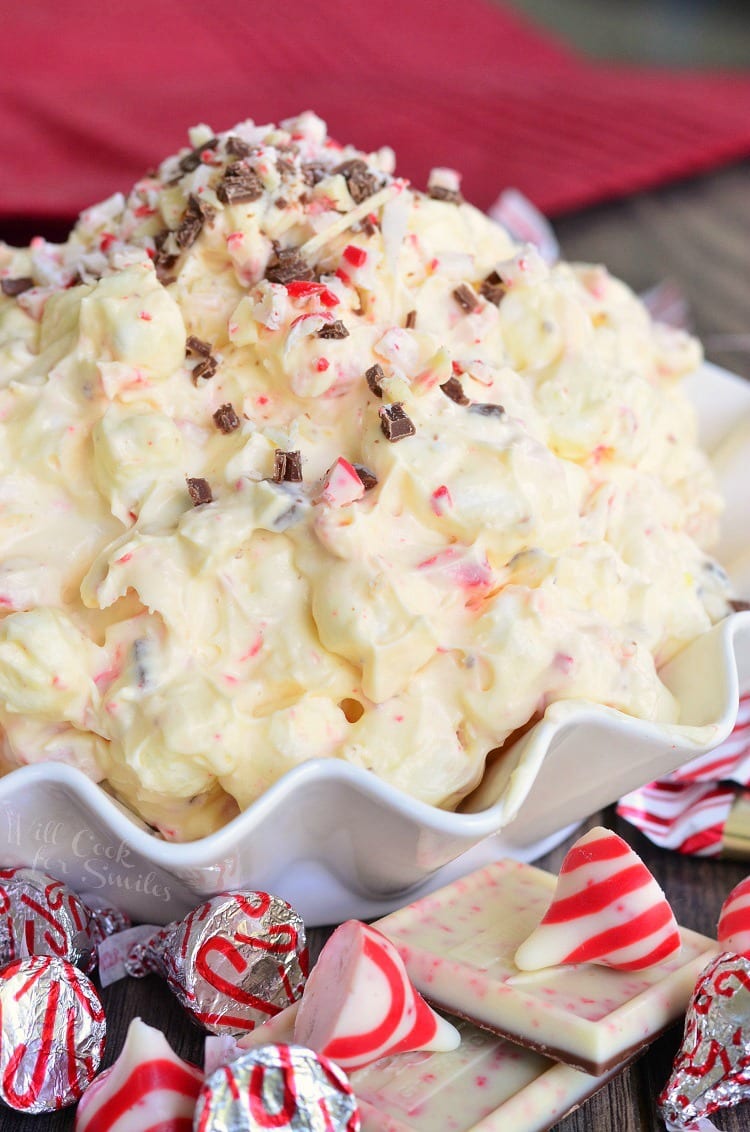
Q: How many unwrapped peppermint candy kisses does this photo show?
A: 4